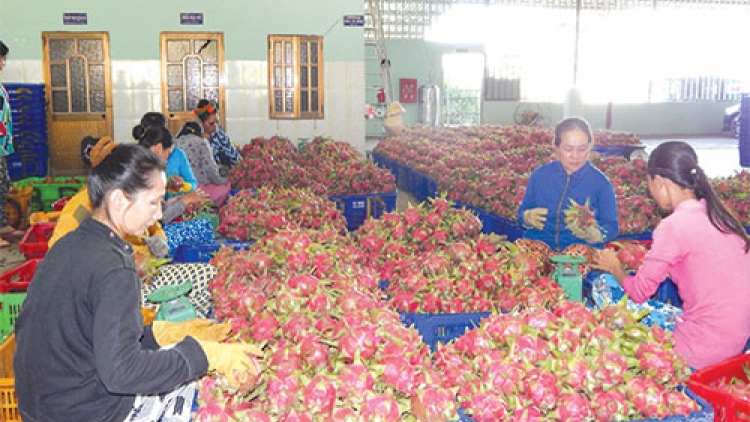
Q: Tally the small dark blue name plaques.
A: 3